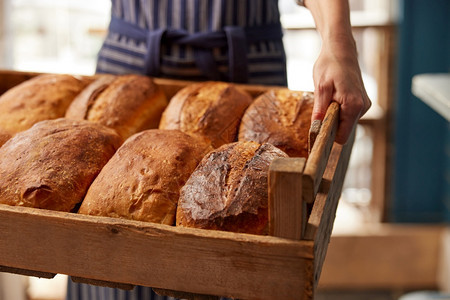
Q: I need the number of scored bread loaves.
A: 4